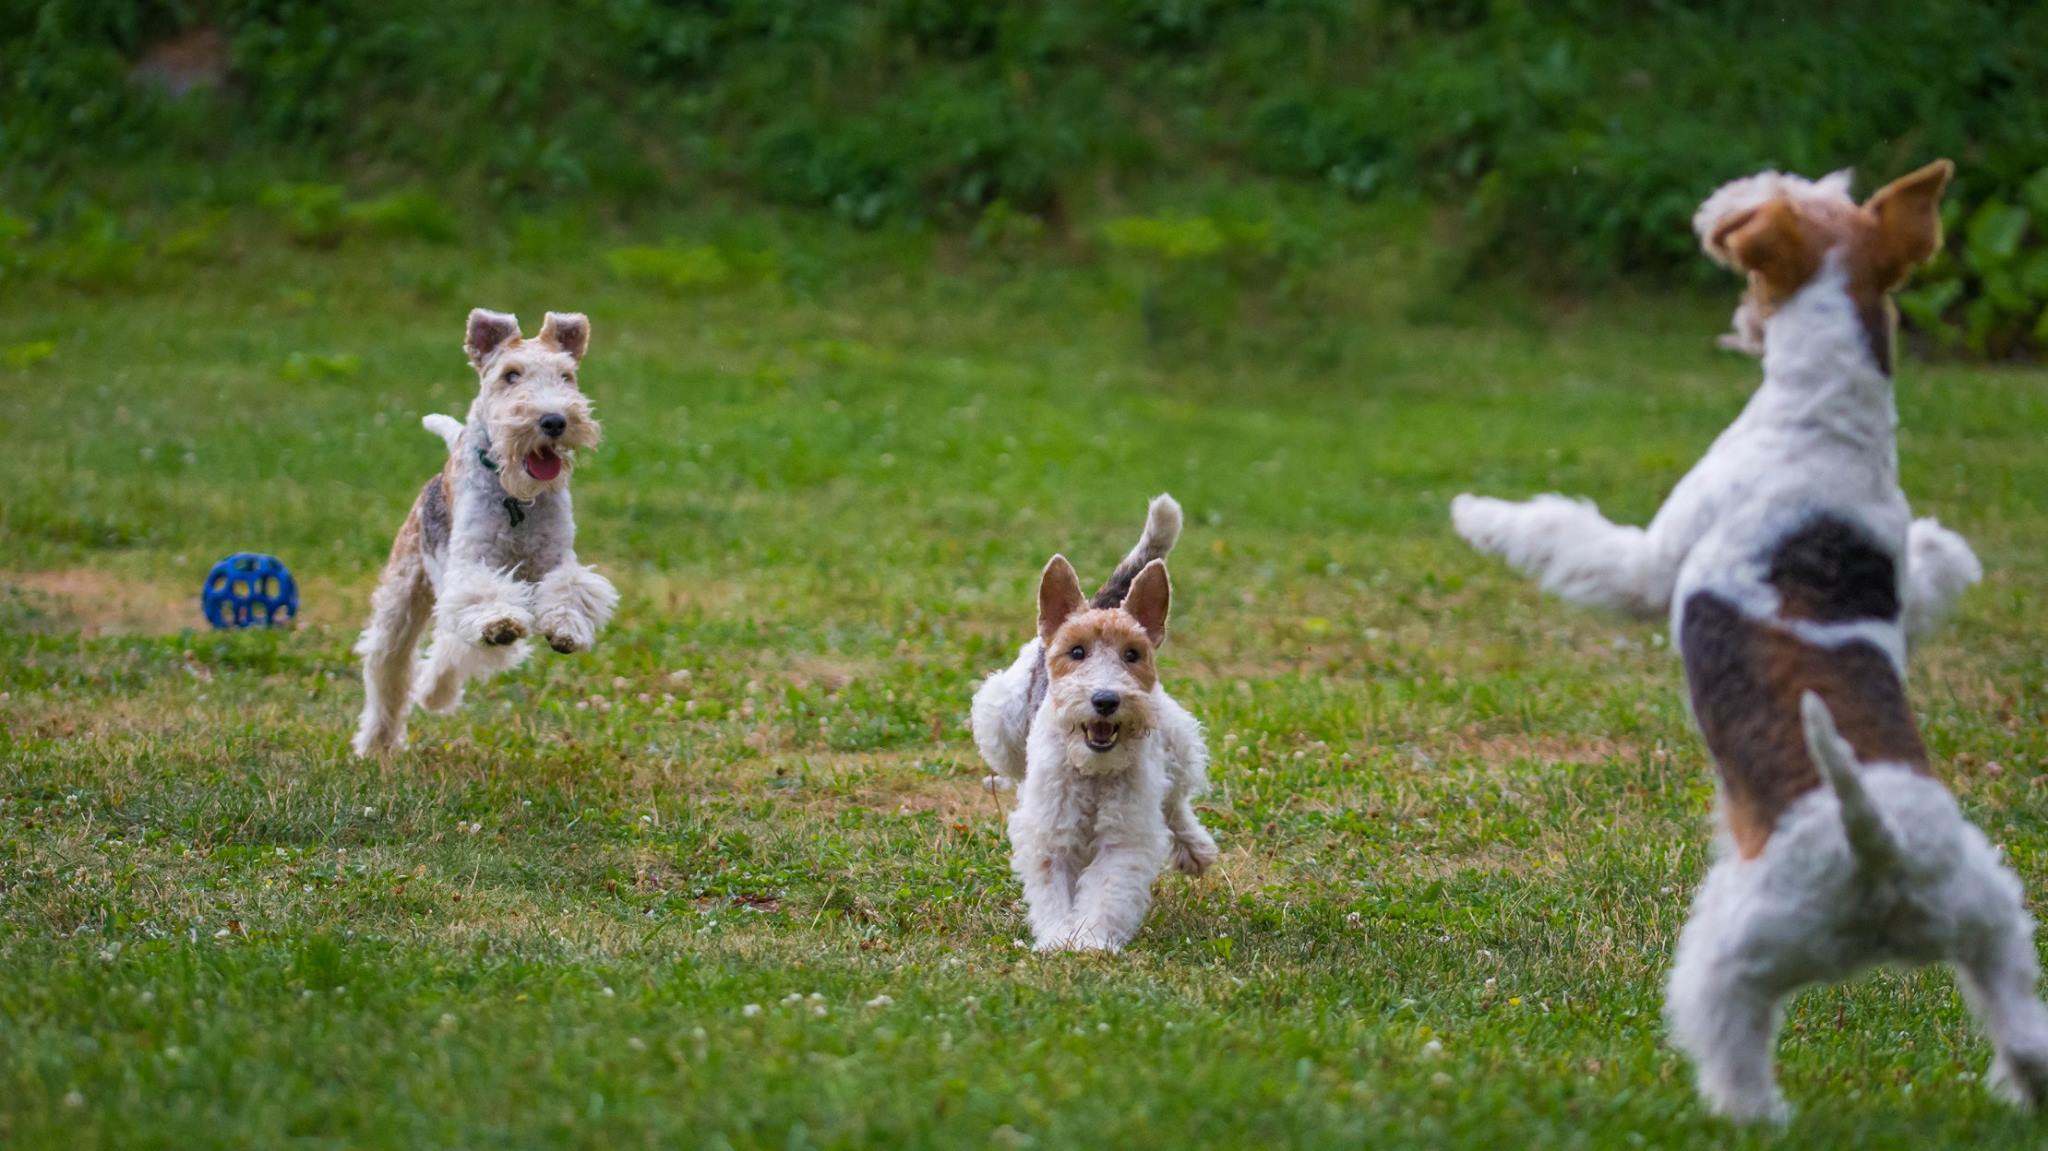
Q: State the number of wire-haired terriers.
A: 3